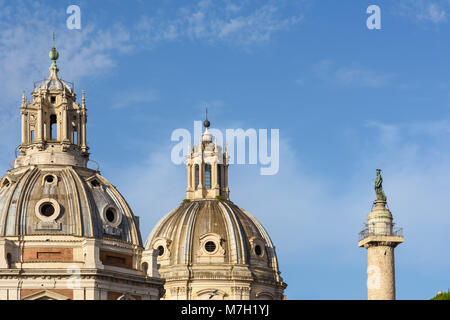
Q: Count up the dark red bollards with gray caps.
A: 0